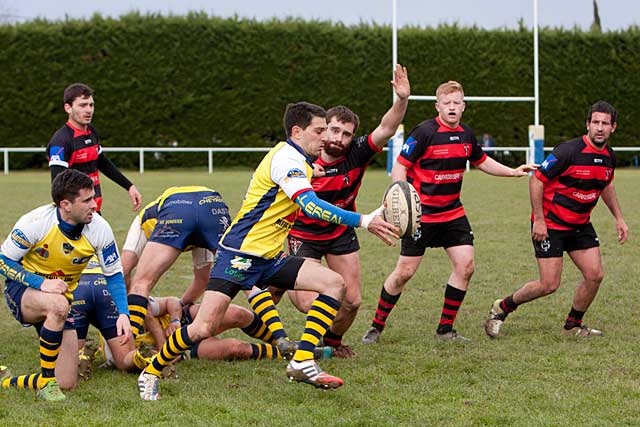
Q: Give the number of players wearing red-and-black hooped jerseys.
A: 4